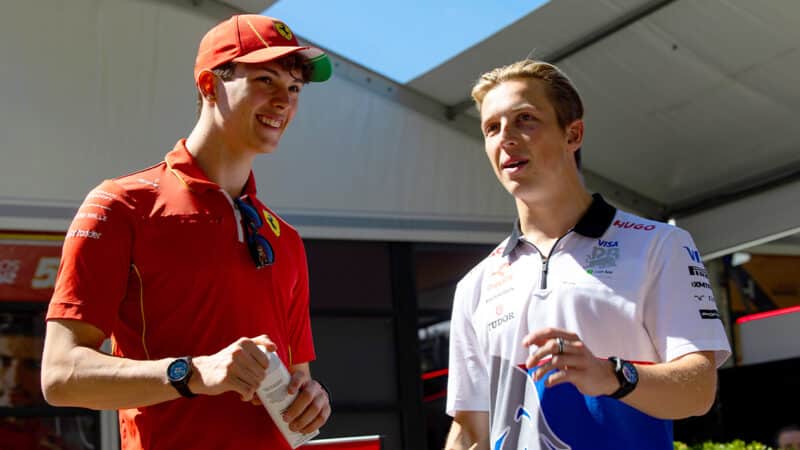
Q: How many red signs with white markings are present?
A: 1